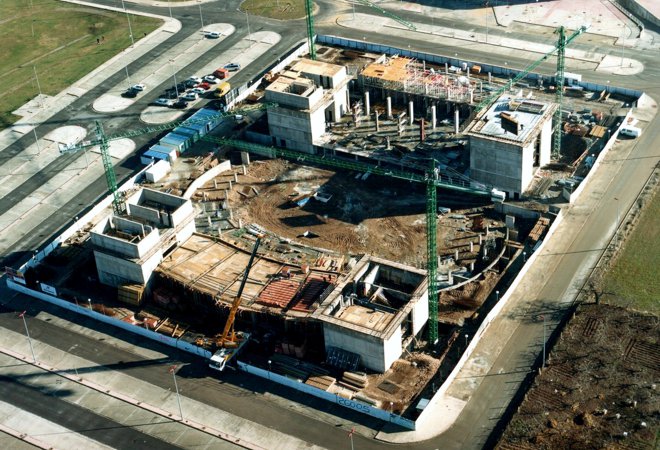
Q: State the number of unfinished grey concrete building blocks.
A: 4